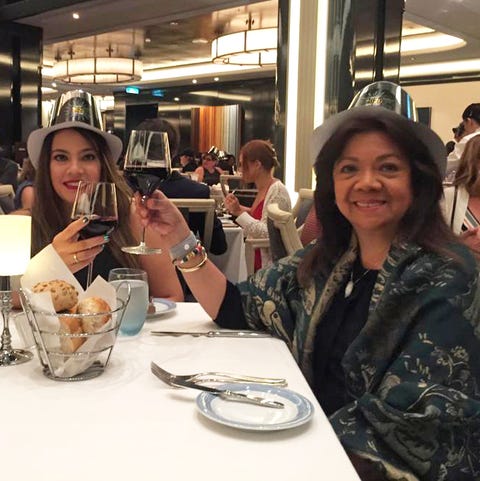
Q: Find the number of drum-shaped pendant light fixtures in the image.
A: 2